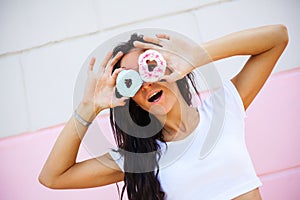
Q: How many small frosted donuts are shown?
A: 2